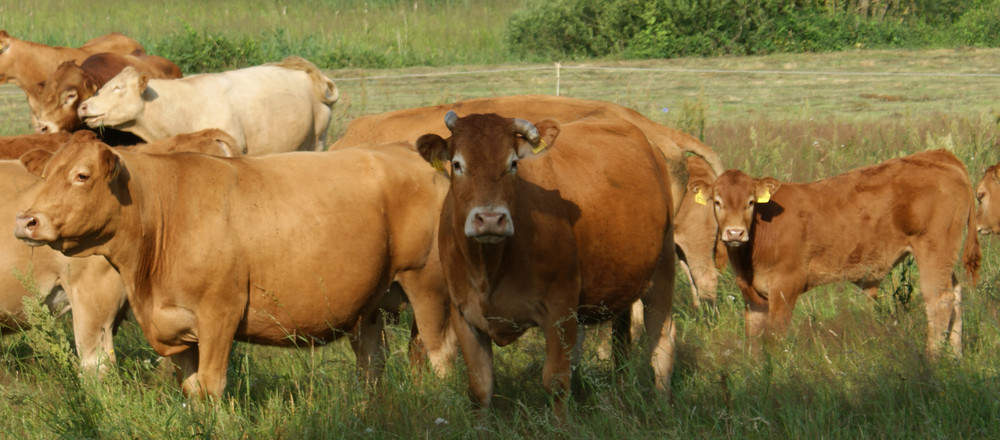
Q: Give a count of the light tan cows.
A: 1